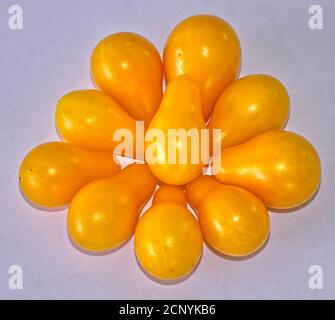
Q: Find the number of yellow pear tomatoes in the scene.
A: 10